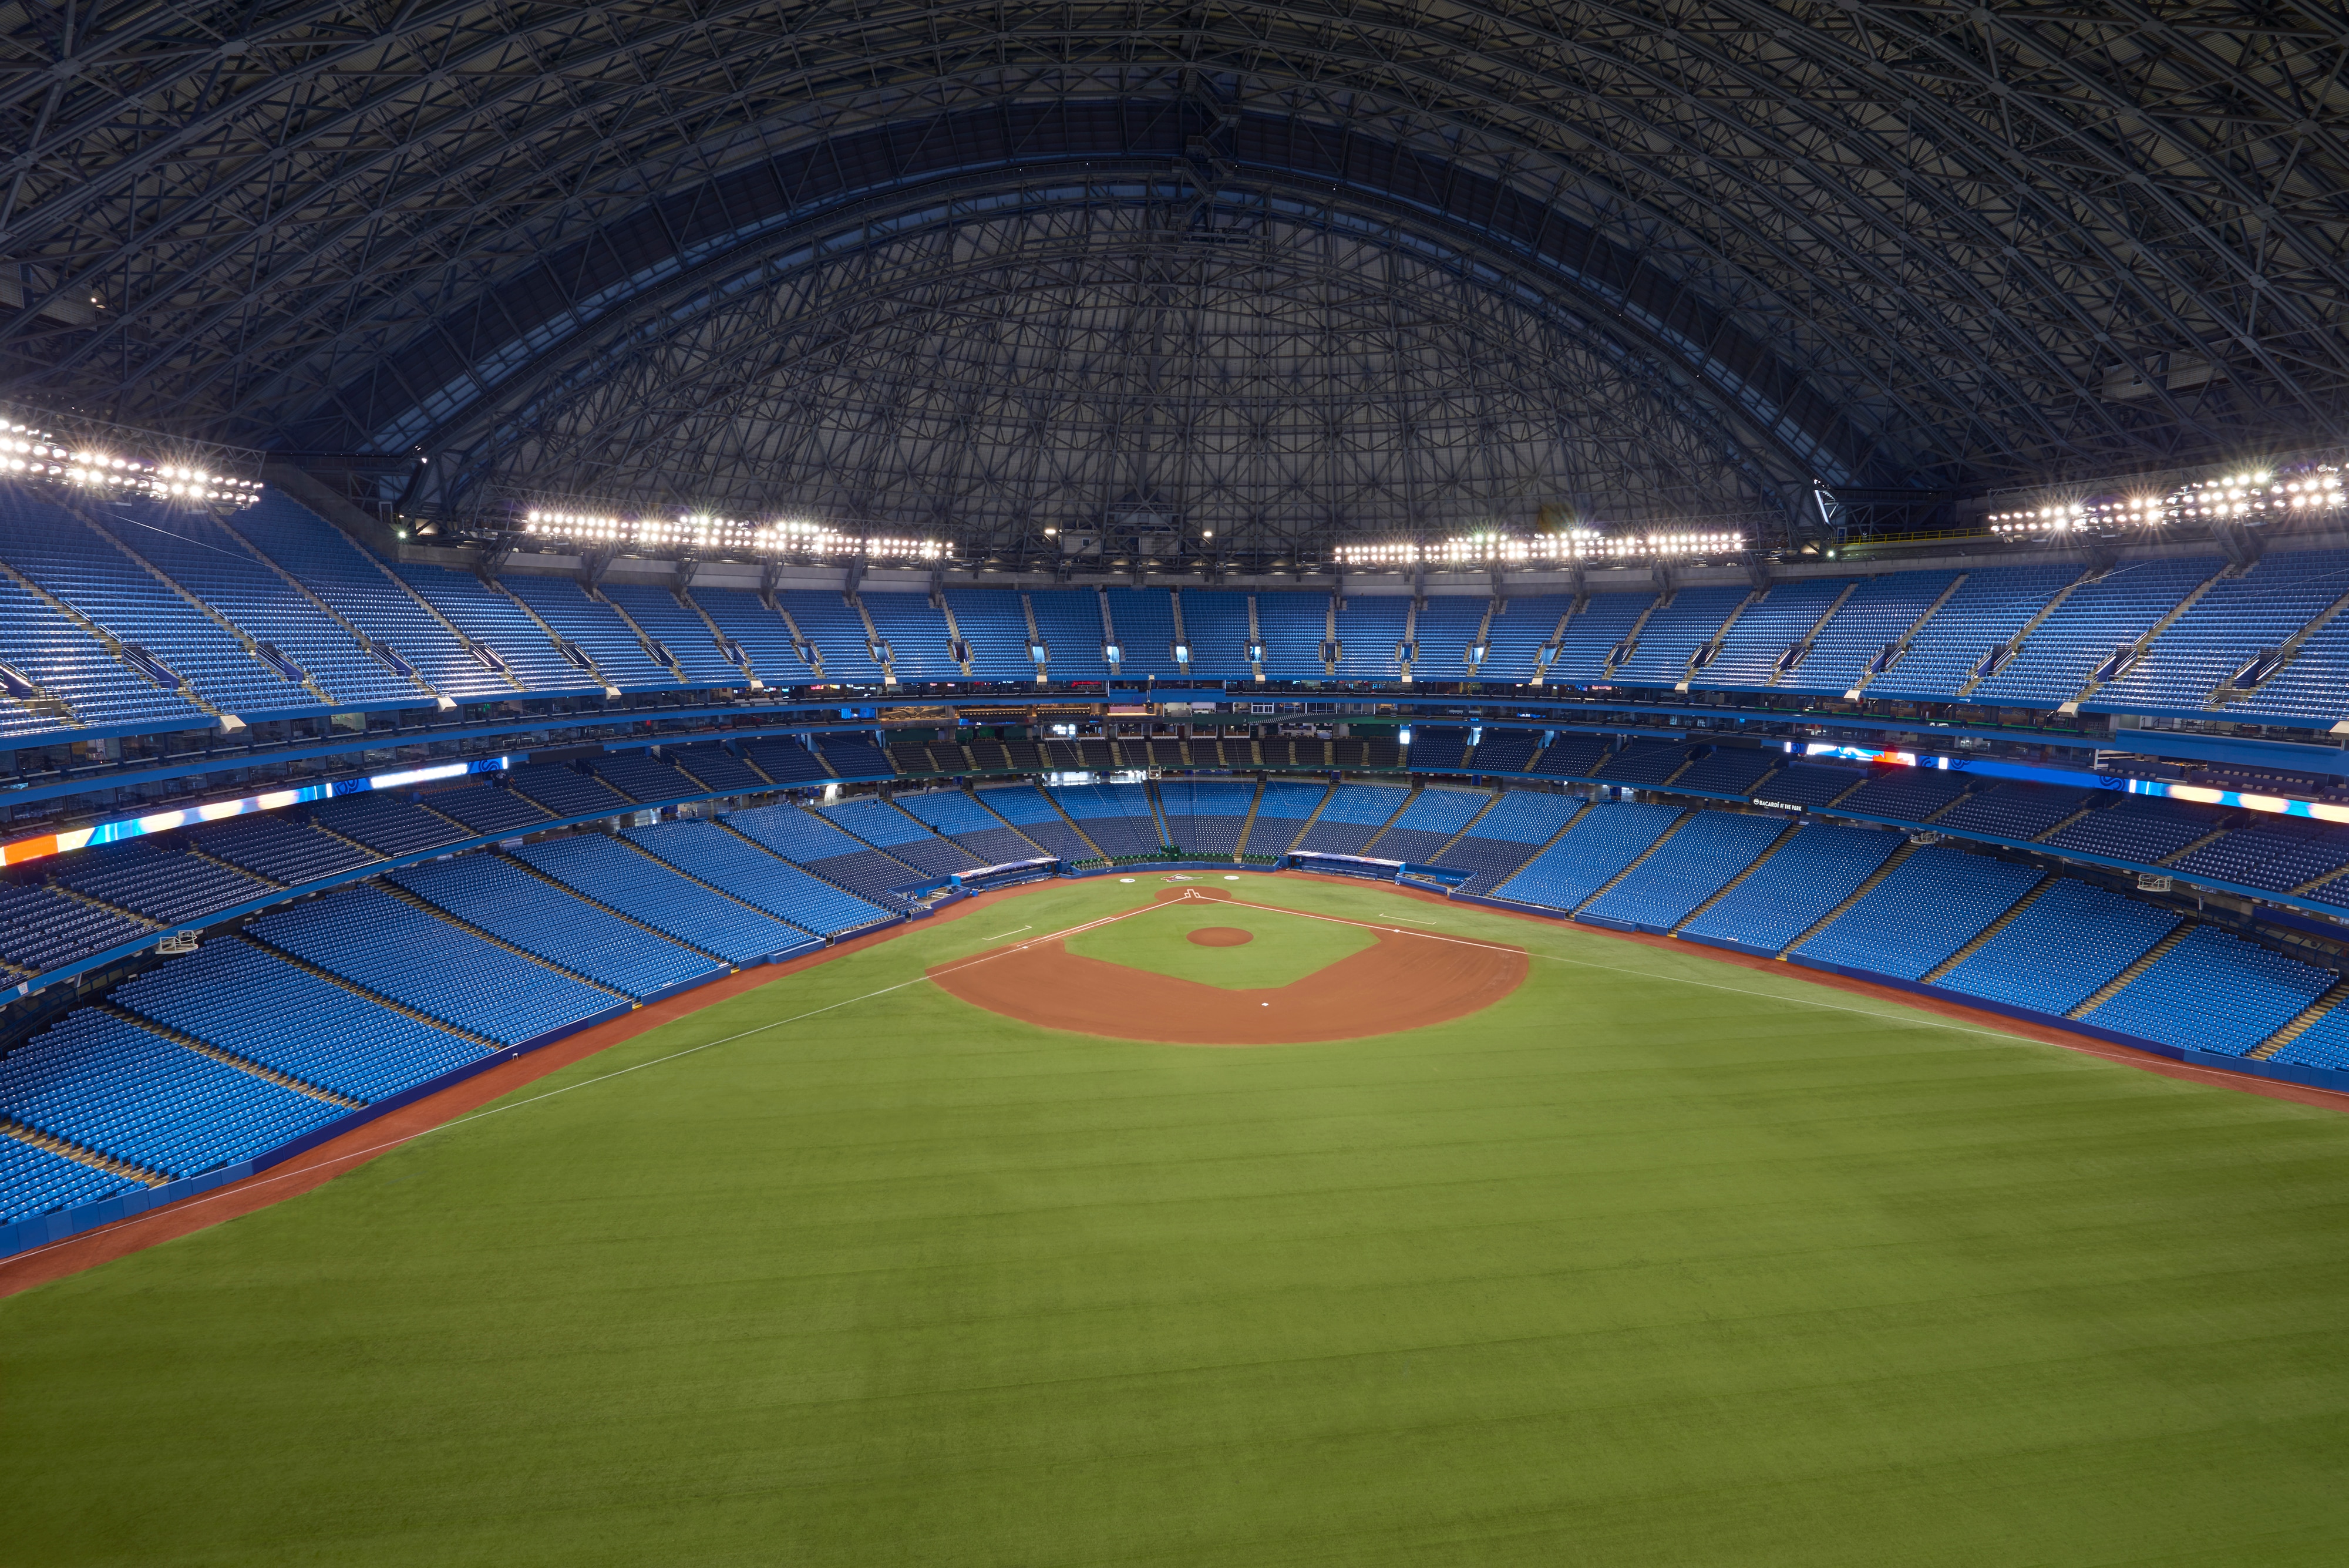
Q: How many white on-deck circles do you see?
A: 2